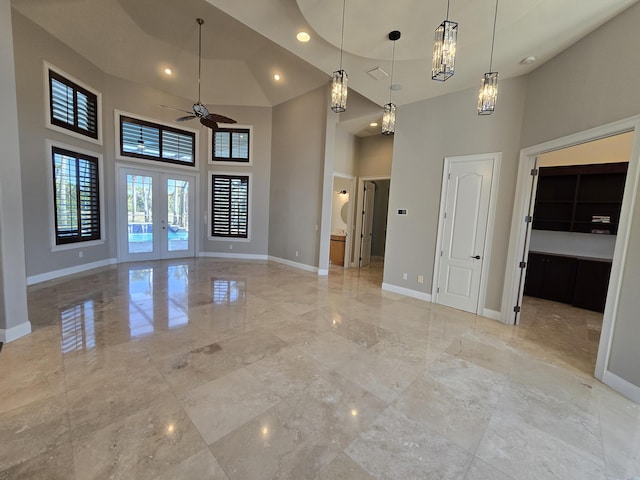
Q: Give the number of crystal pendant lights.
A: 4